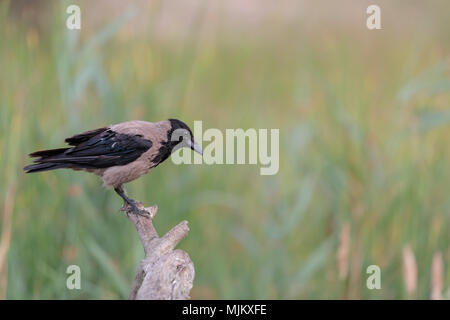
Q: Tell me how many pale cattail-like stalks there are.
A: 3